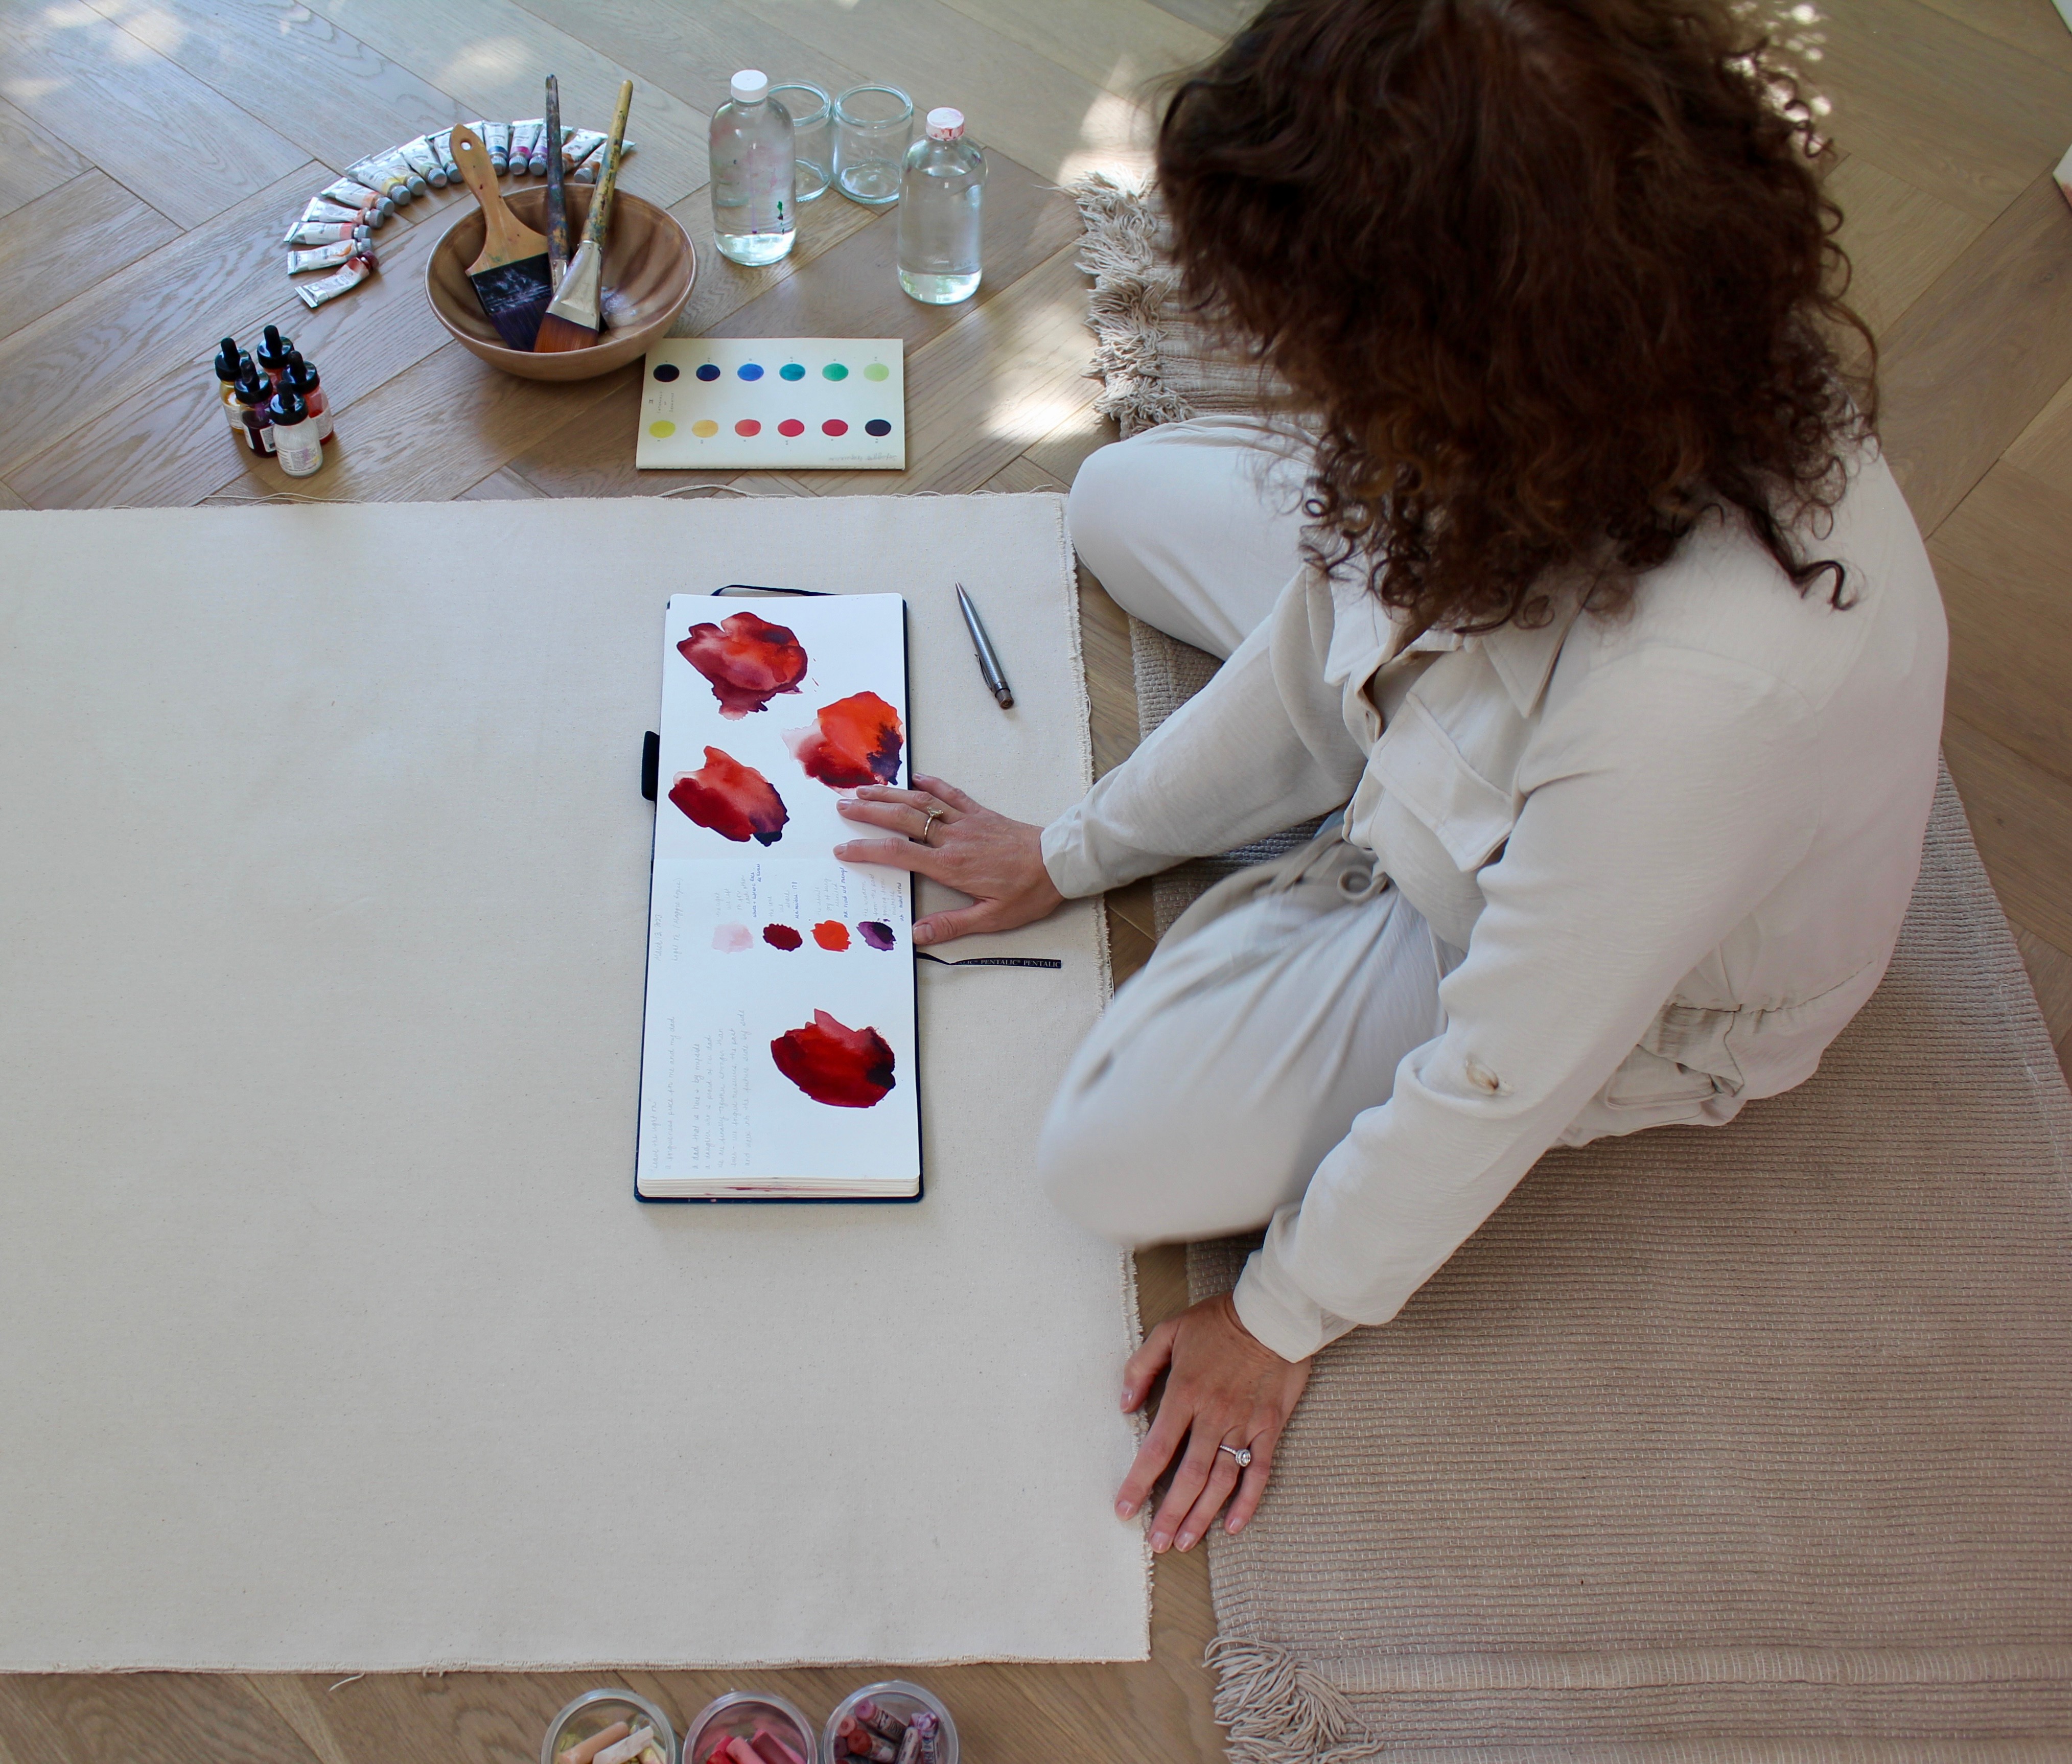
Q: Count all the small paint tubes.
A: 15